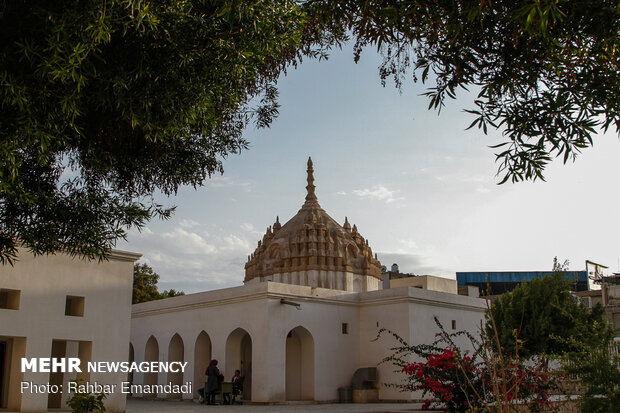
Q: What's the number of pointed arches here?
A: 6